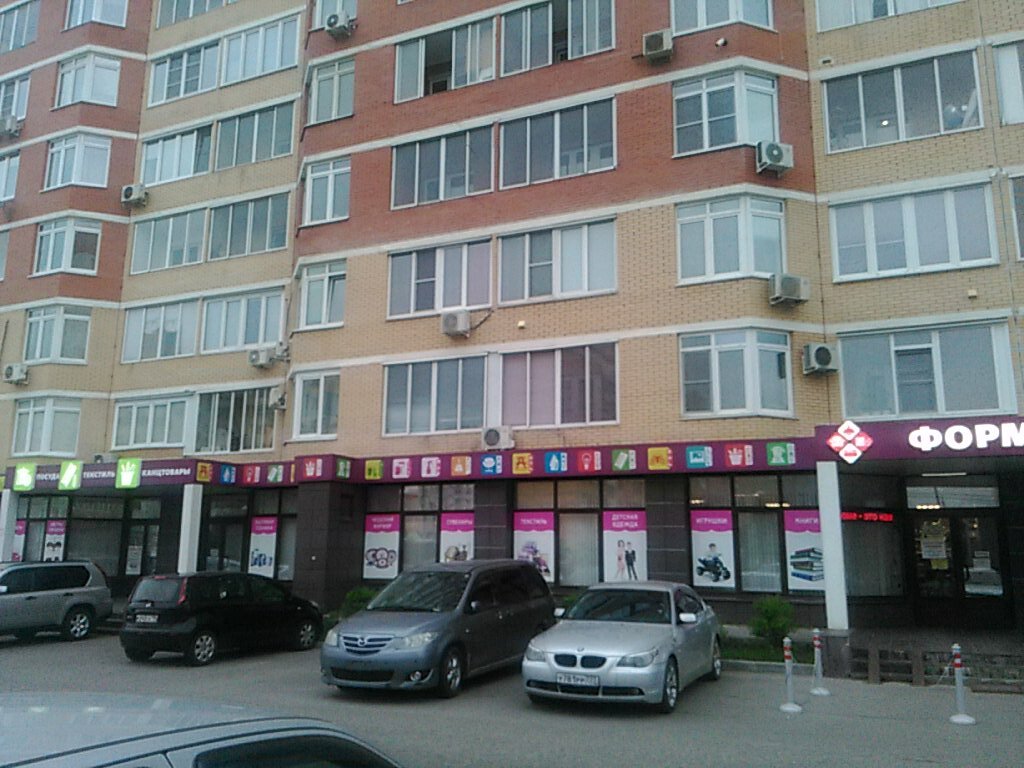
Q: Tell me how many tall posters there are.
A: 9